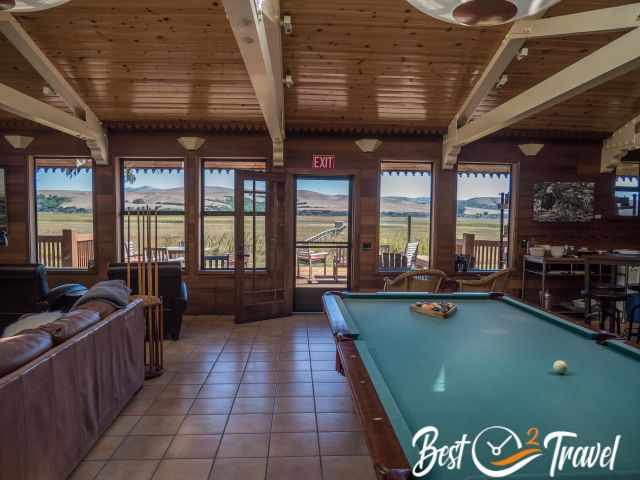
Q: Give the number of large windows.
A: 5